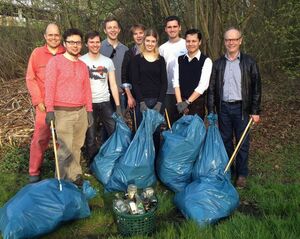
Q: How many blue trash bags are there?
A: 6